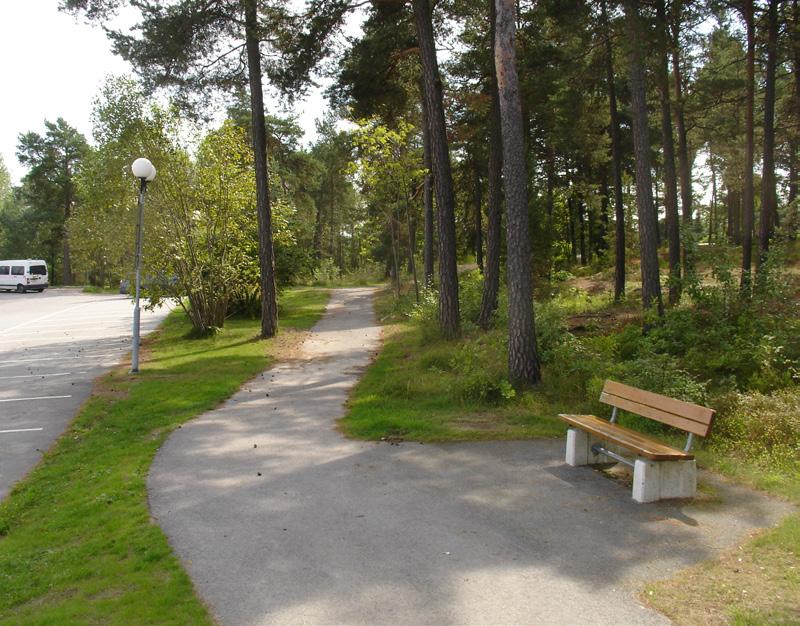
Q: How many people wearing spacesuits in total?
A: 0